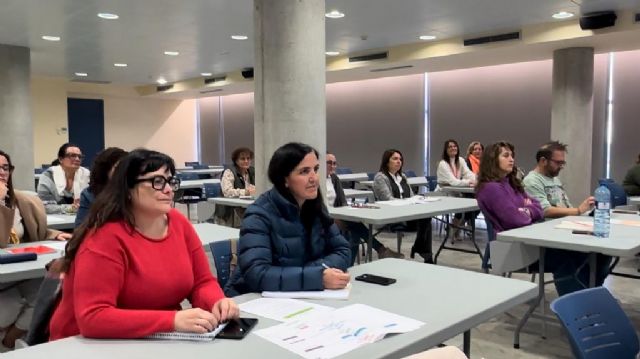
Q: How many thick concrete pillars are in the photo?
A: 3